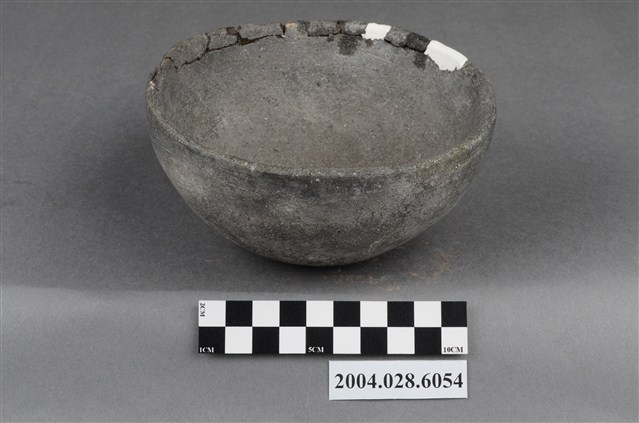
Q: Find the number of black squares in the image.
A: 10